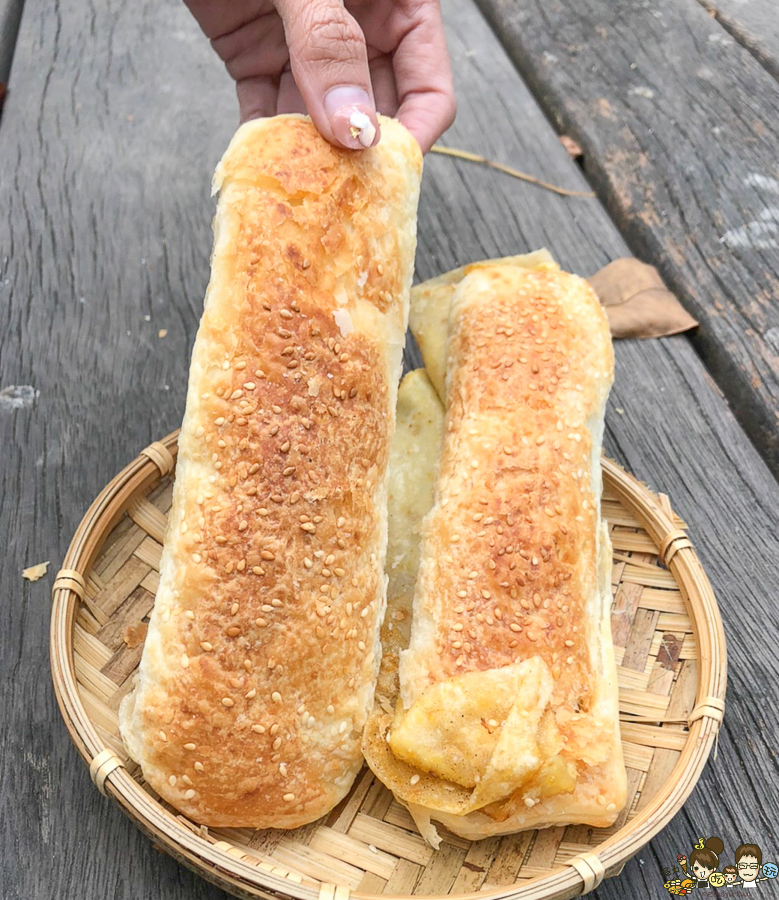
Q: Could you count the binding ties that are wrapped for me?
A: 7